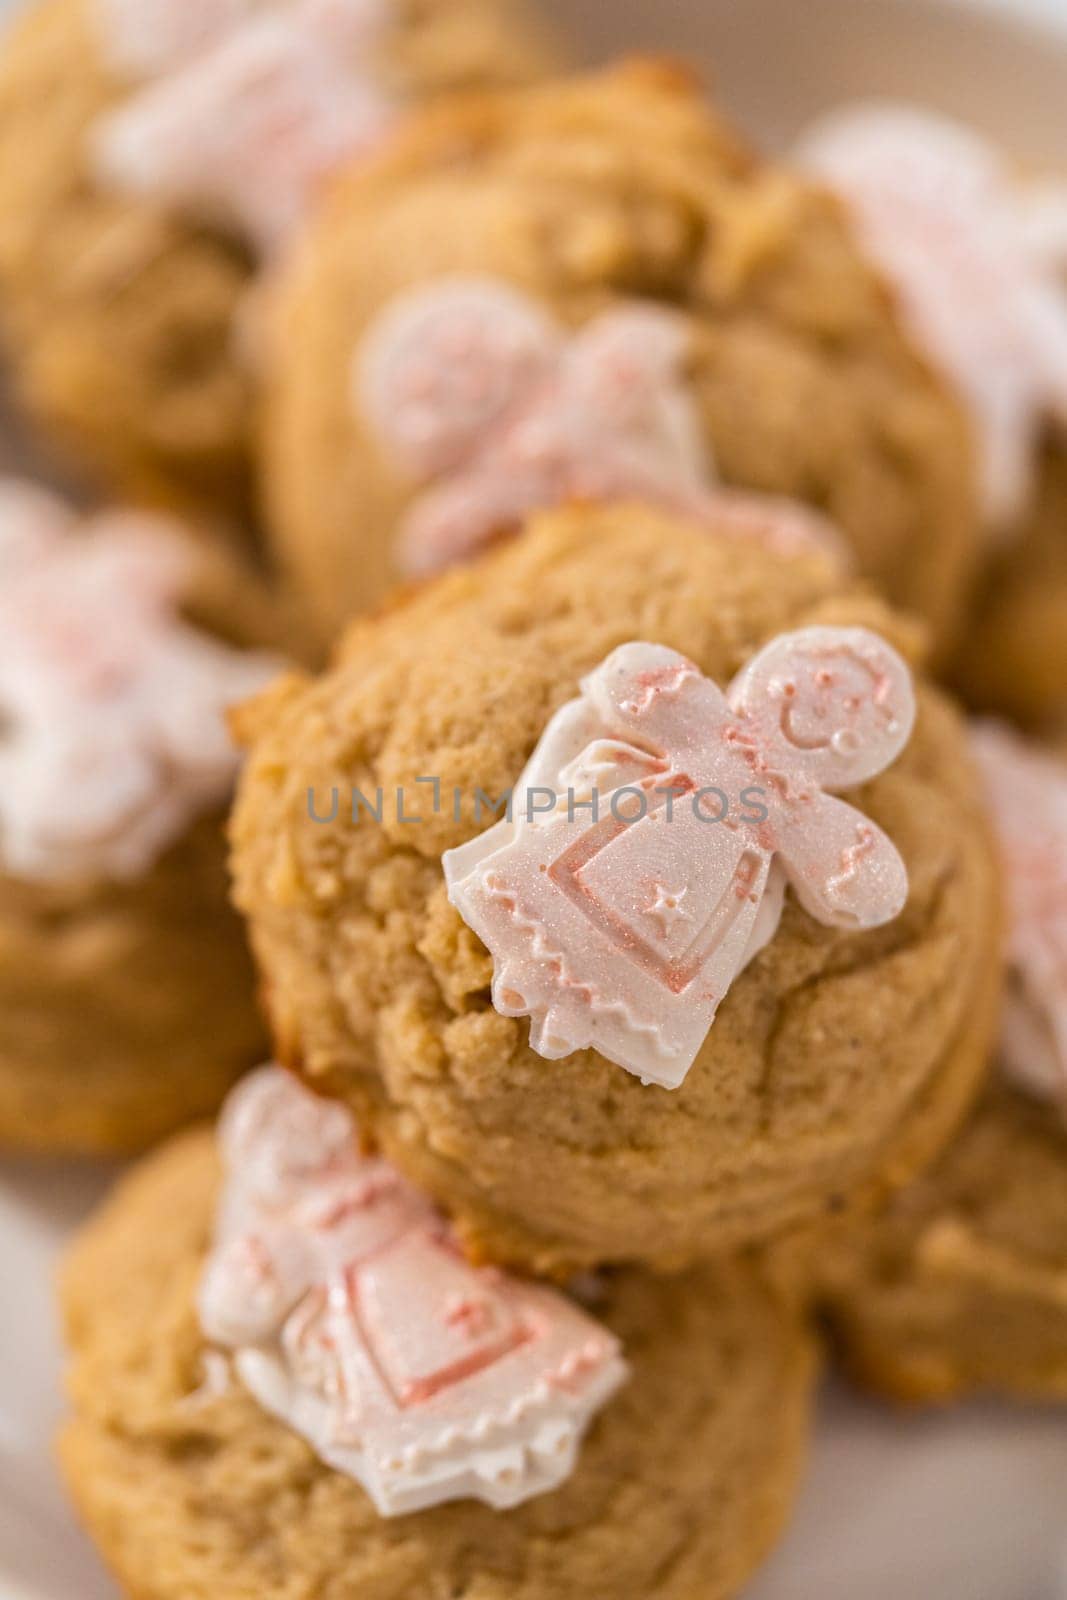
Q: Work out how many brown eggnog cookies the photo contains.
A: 7